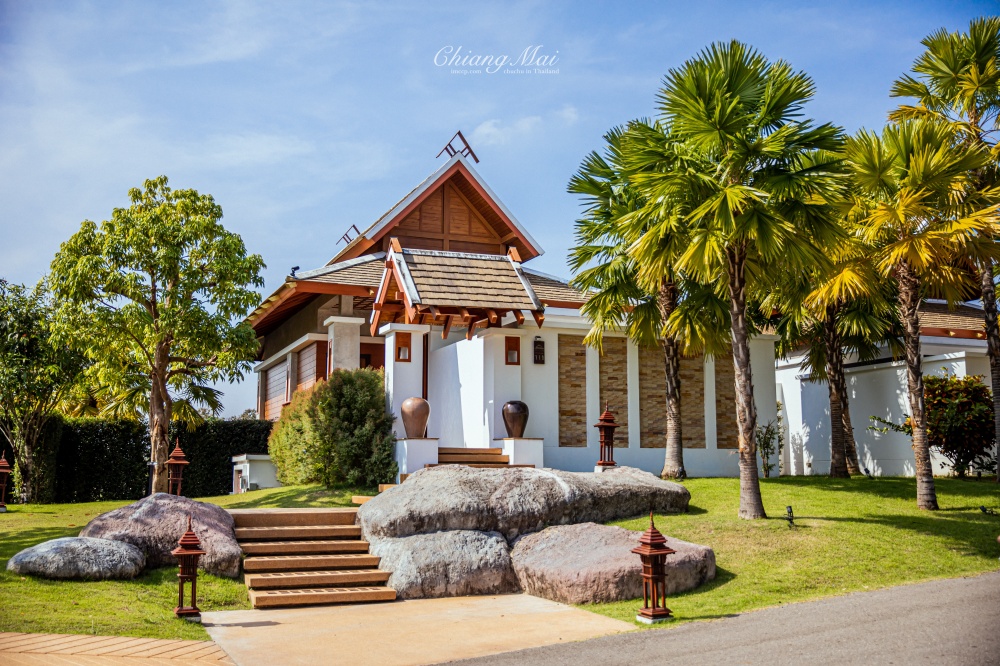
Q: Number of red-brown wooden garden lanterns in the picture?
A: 5